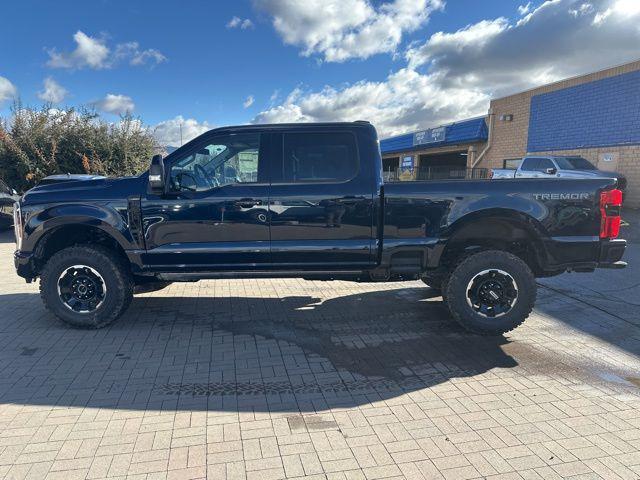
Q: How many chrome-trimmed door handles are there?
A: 0